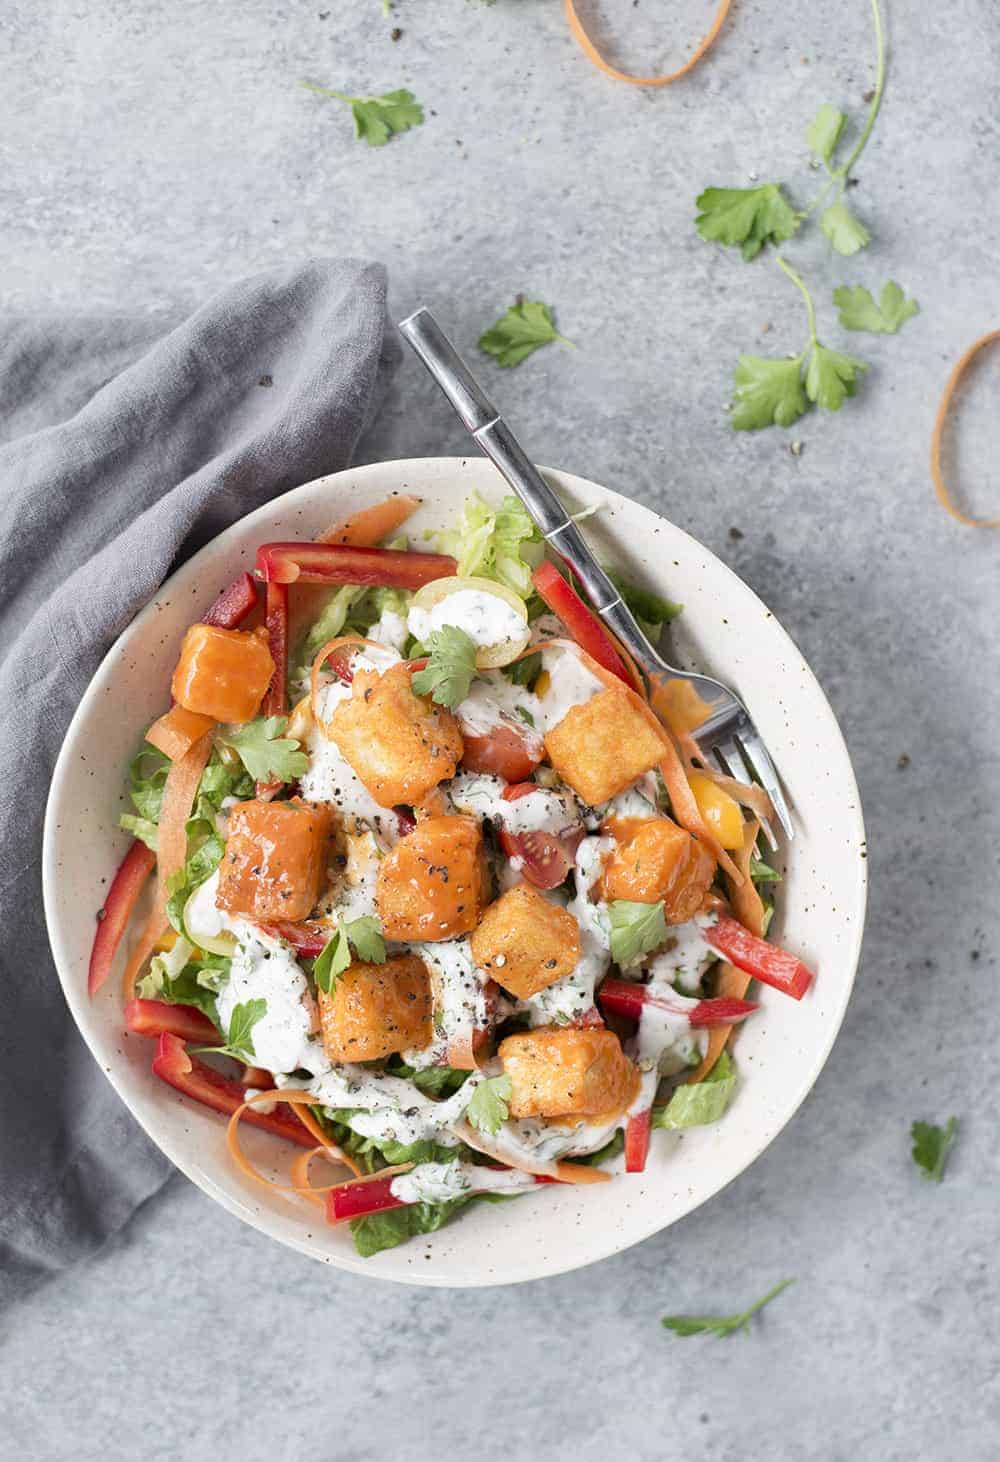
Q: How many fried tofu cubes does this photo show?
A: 9